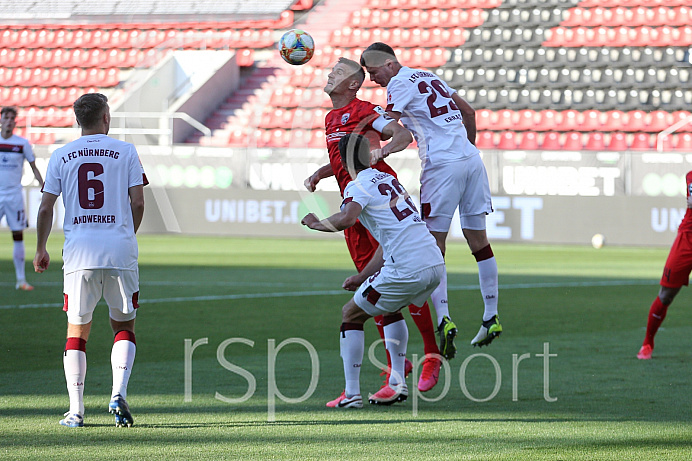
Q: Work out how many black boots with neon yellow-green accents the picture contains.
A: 2